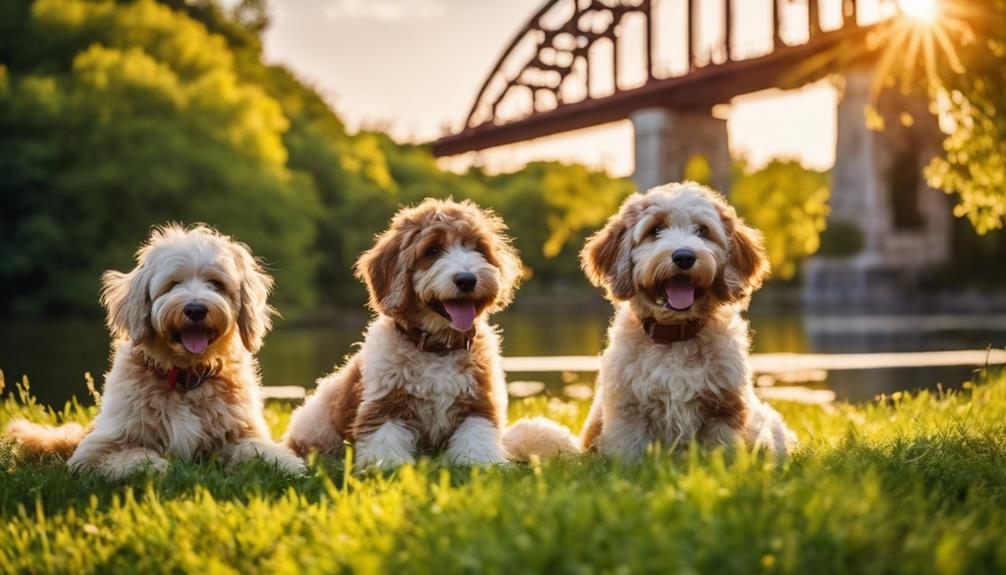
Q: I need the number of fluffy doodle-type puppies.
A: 3